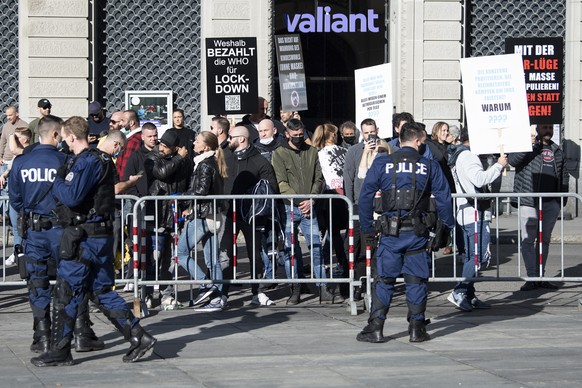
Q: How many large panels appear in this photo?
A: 5